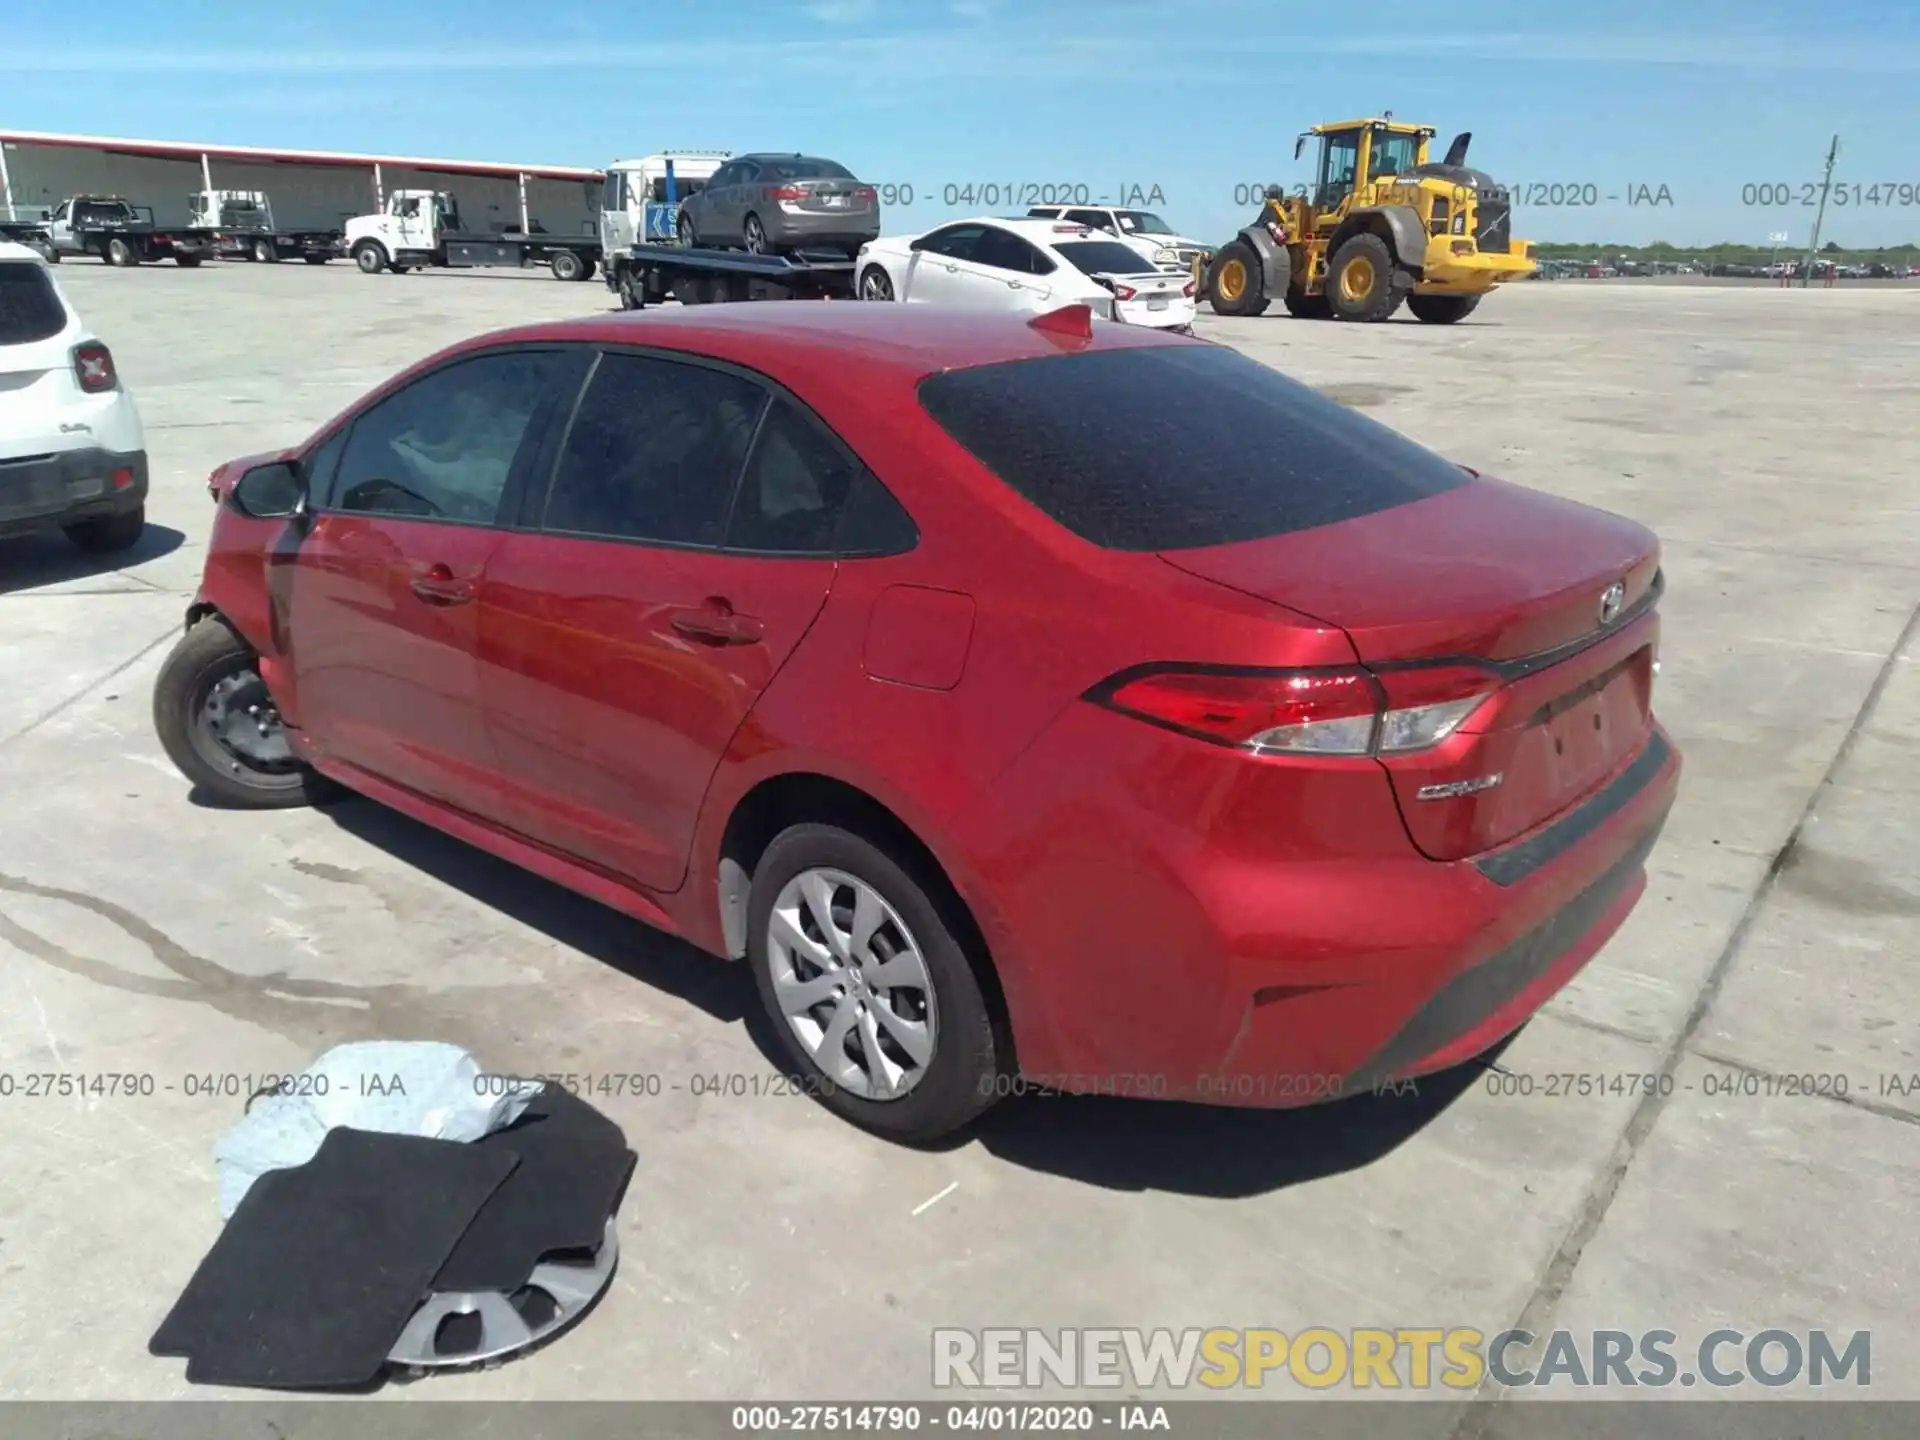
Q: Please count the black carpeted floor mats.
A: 2